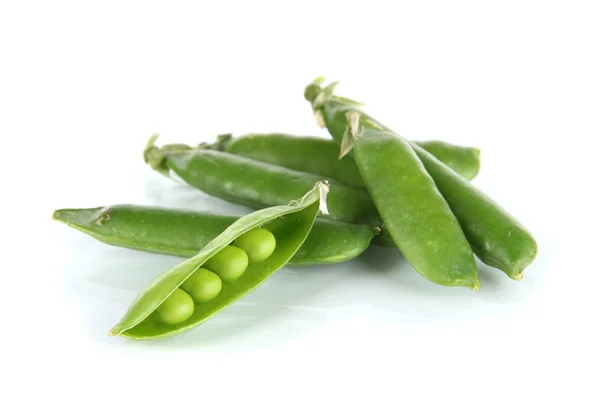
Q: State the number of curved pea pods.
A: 6